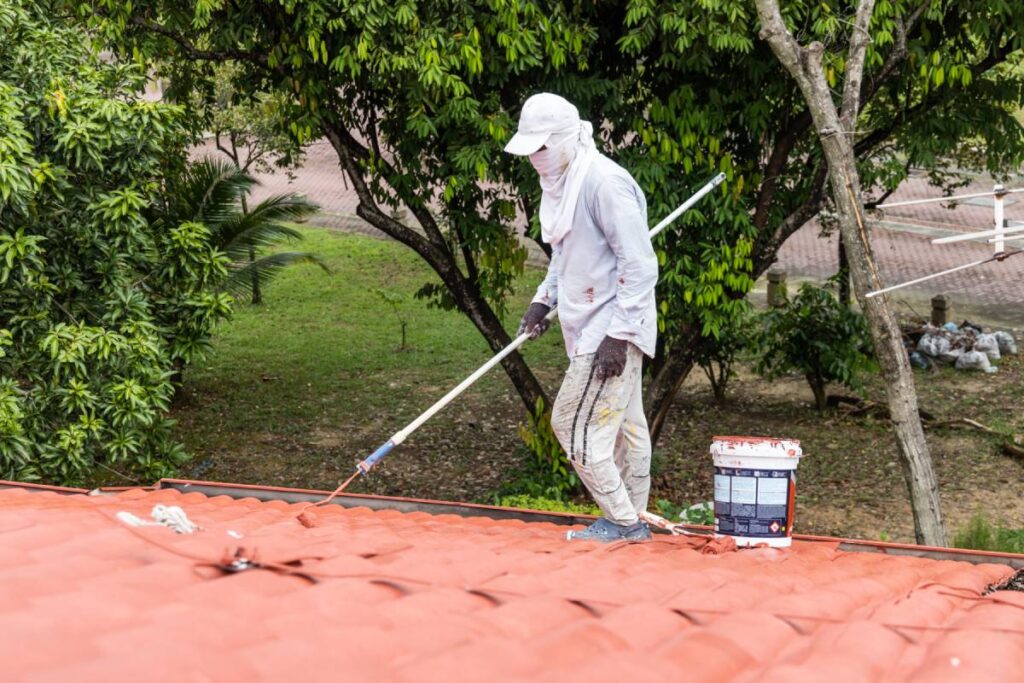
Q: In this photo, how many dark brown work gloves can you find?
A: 2